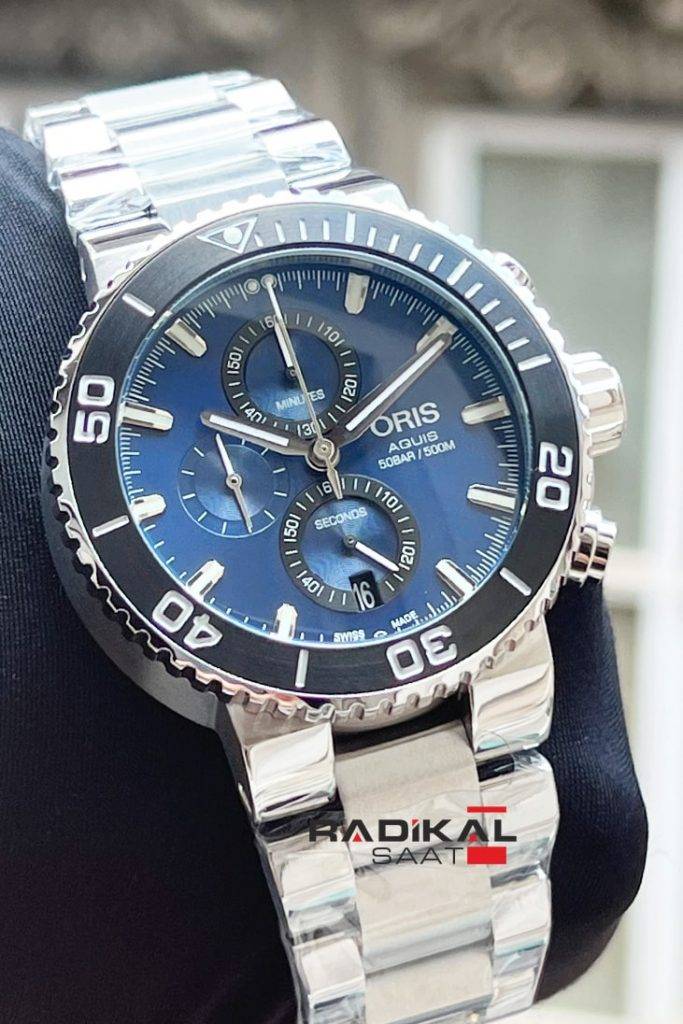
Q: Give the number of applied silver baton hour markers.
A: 10